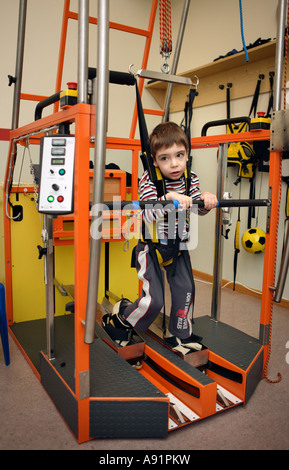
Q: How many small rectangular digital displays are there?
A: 3